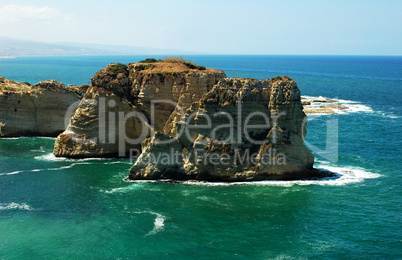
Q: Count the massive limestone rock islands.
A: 2